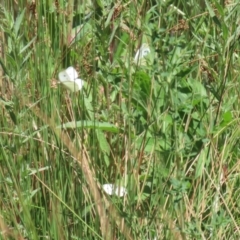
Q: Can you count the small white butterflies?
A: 3